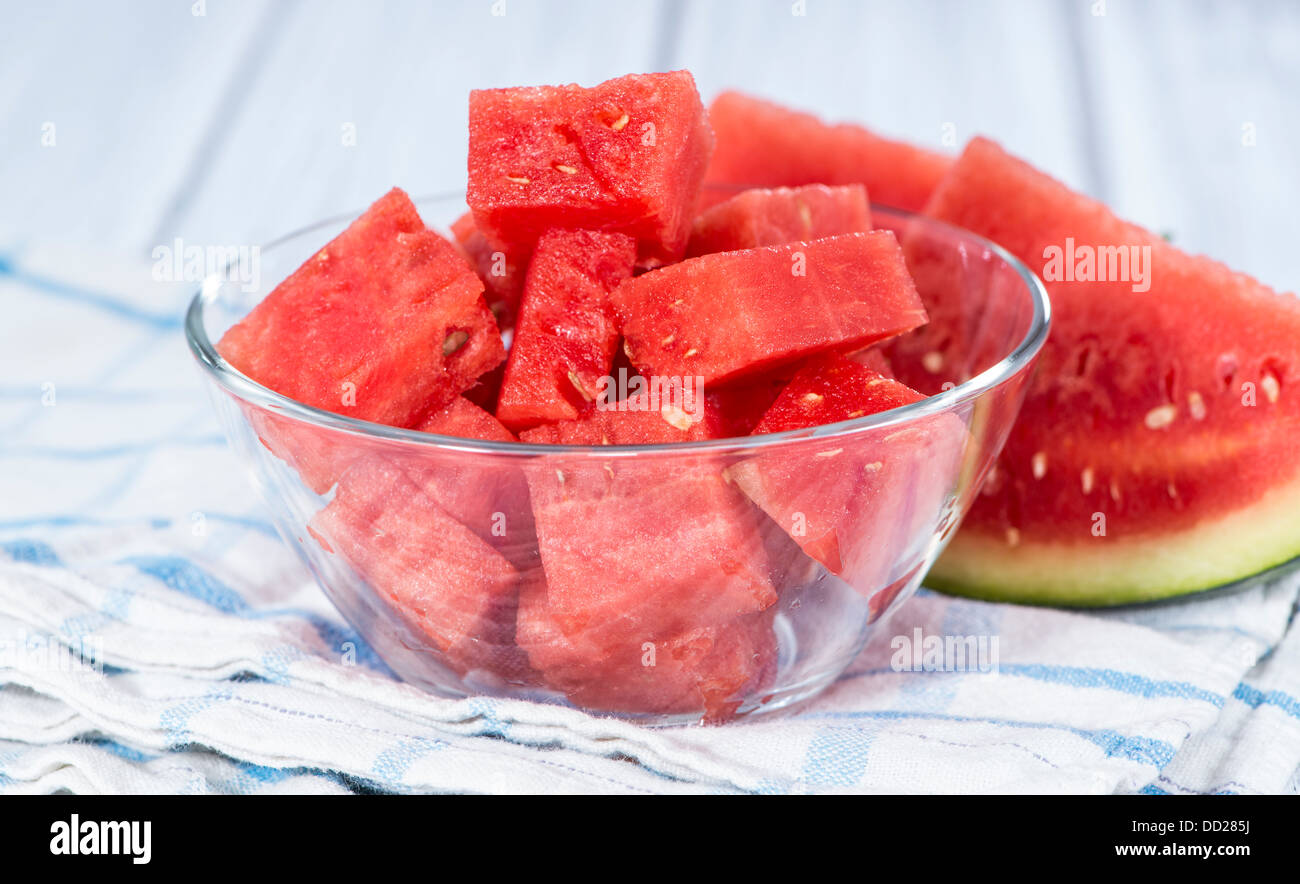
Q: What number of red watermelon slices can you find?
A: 2